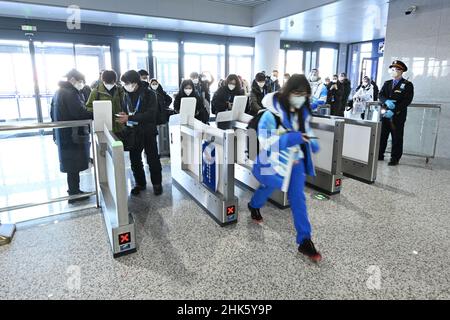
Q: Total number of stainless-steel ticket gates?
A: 5